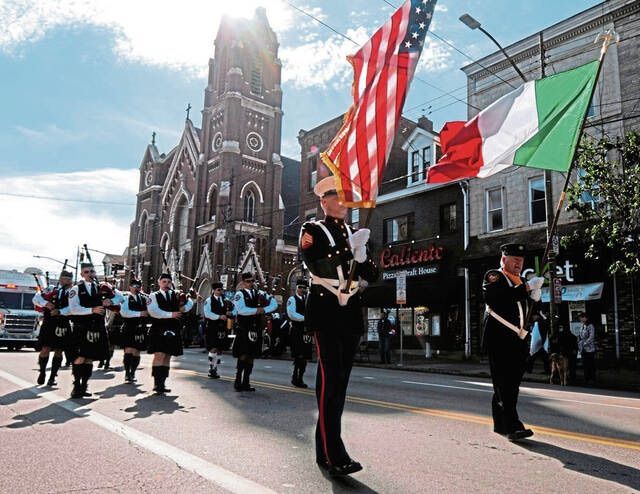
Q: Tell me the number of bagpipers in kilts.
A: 7